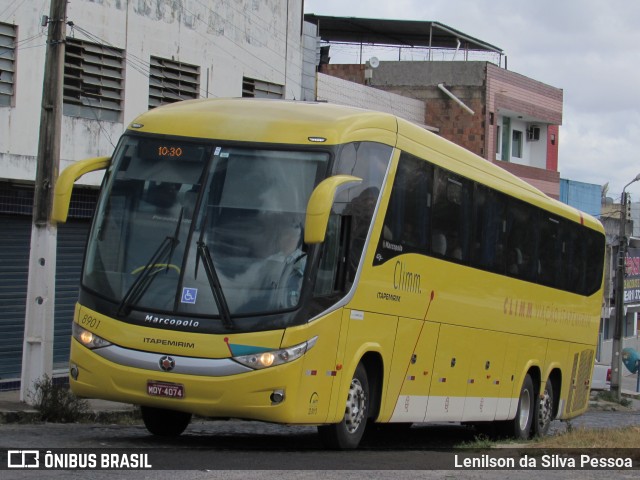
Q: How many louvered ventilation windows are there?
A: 4